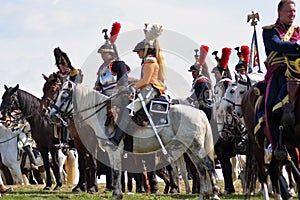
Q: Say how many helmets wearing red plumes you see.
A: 4